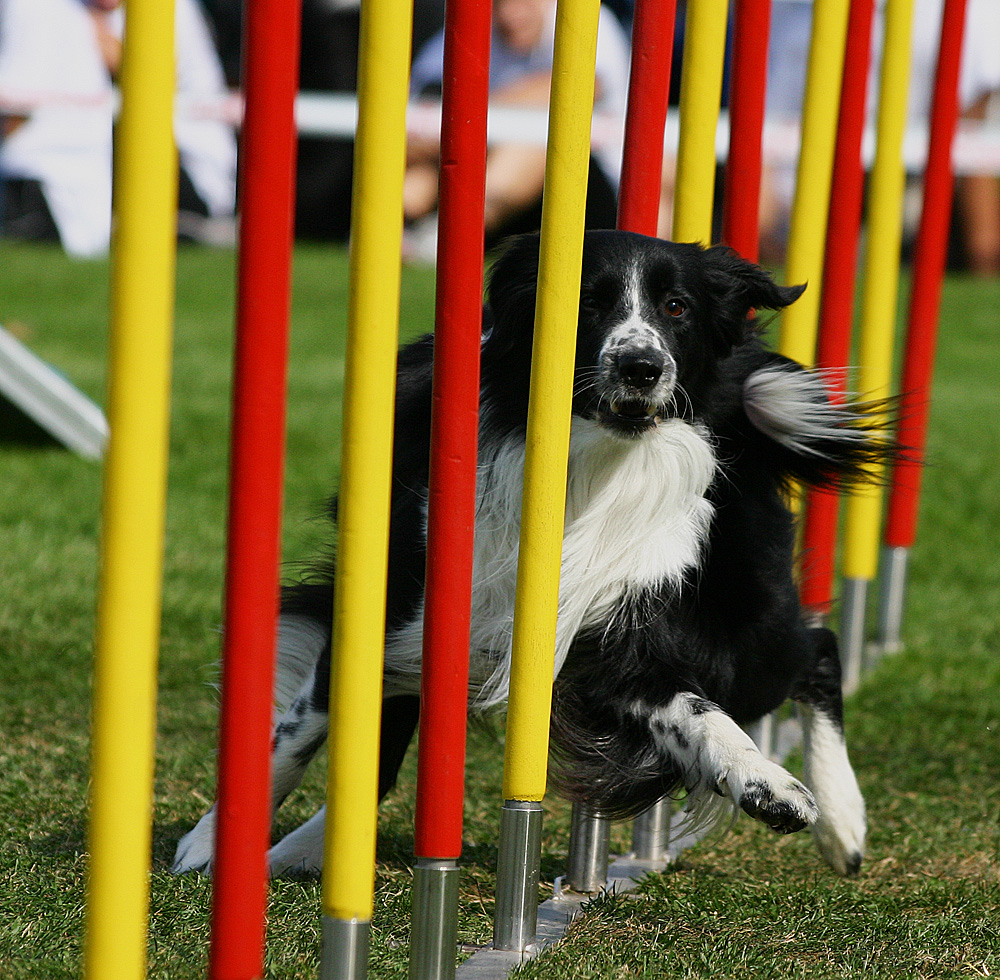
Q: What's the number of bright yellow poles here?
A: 6